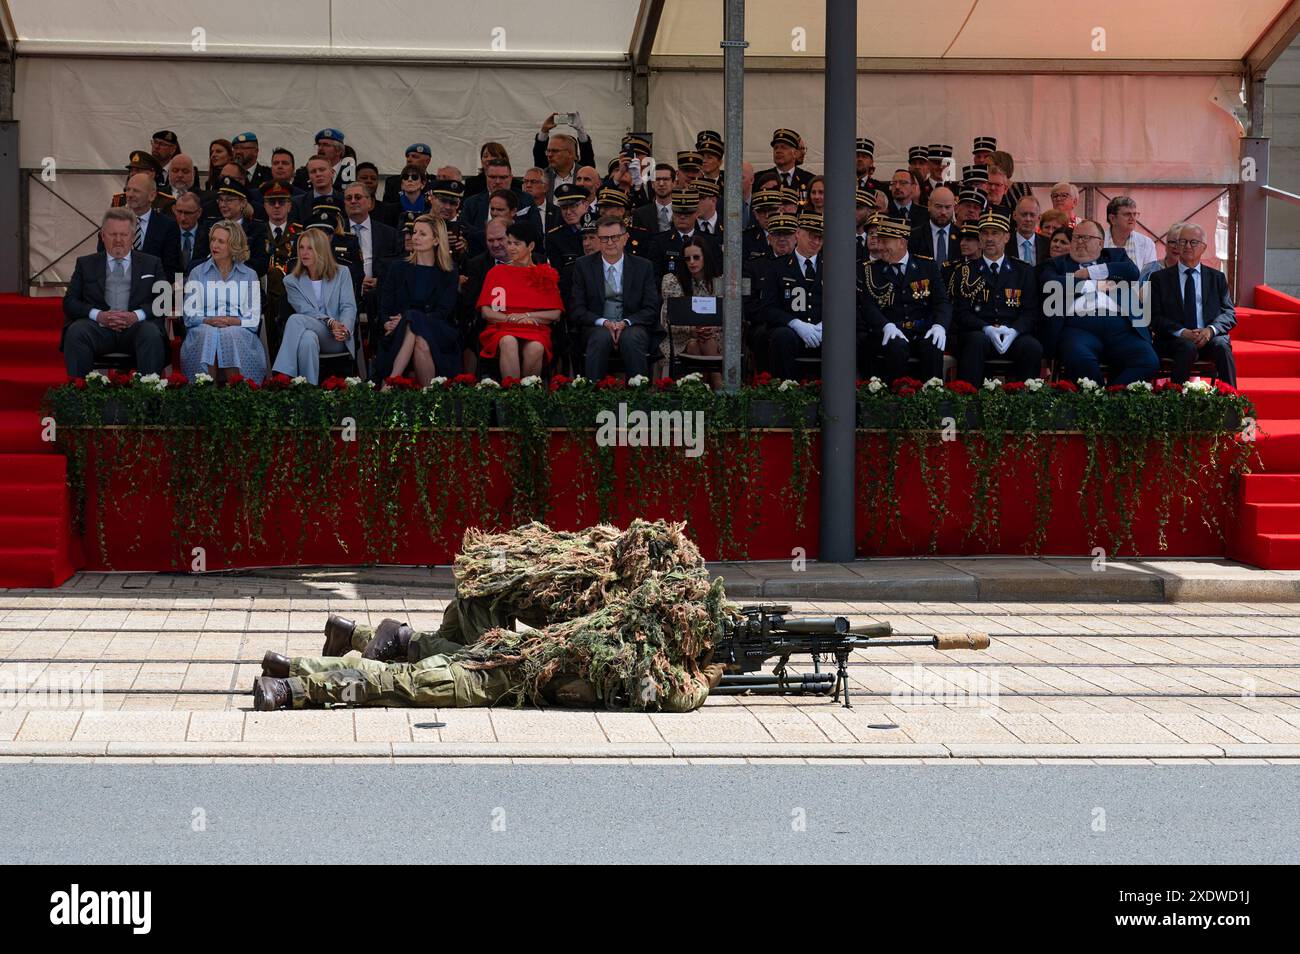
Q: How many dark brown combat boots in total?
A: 4